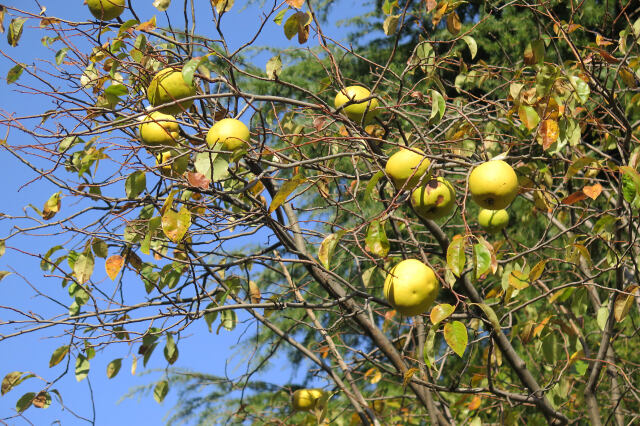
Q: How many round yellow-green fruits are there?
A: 12